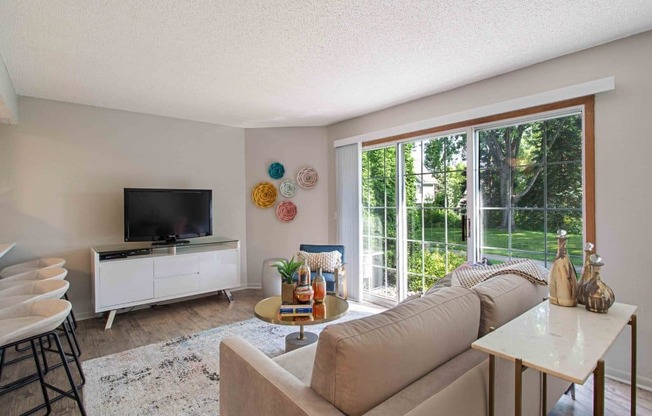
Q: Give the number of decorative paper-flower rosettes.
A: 5